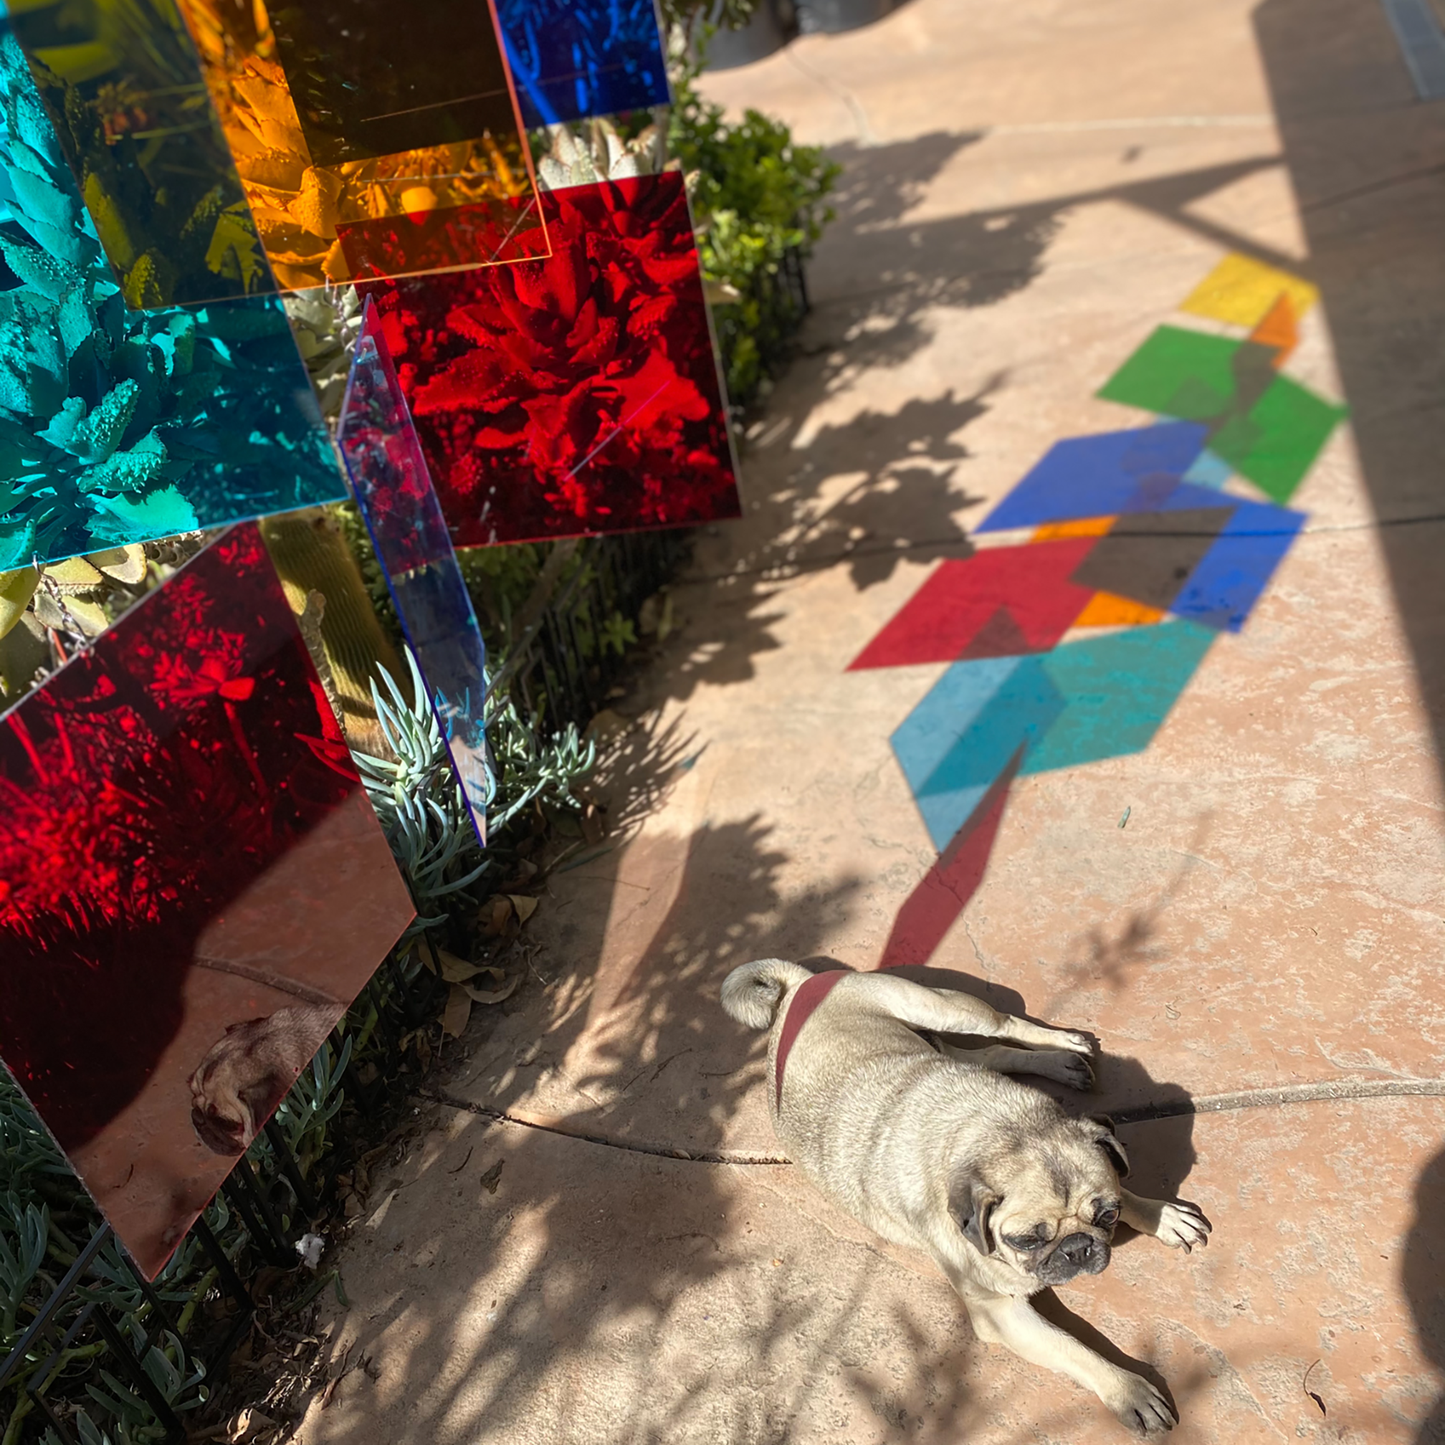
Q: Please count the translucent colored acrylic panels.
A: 6